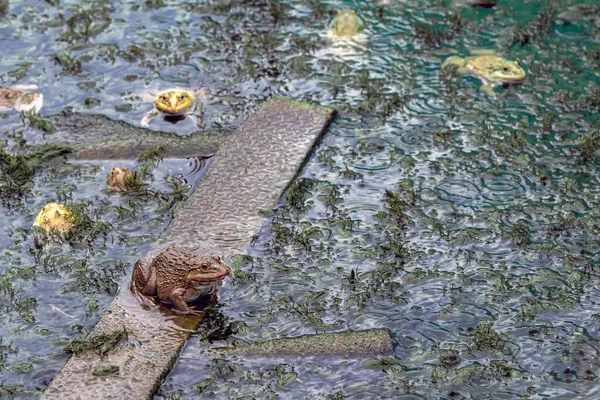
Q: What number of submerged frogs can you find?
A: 6